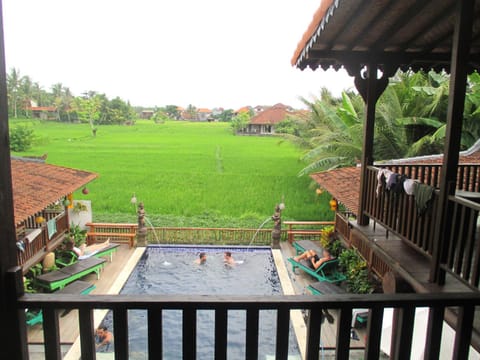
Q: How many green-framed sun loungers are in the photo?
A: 6